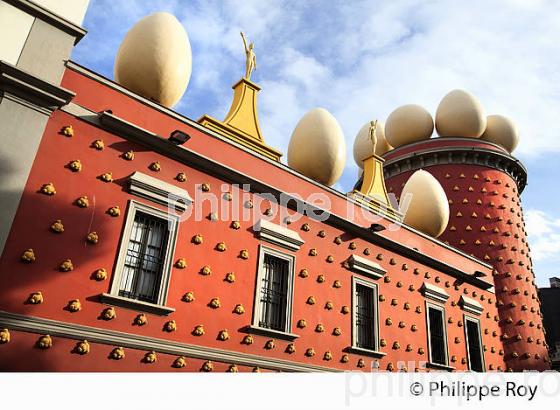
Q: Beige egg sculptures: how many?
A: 7